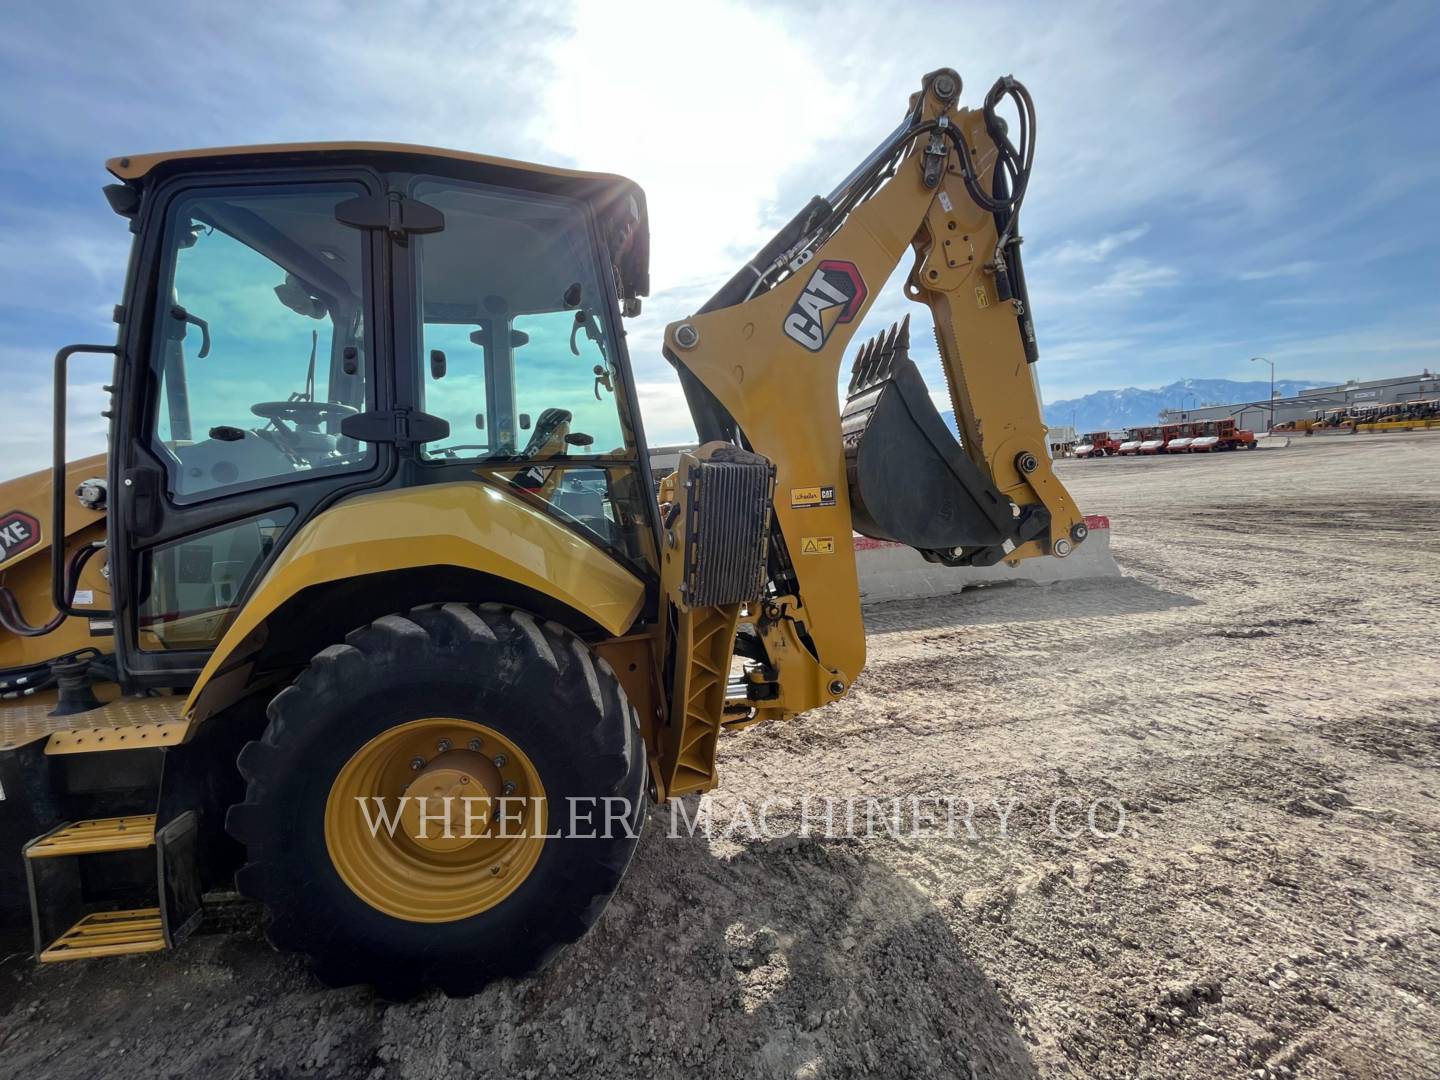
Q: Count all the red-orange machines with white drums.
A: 5